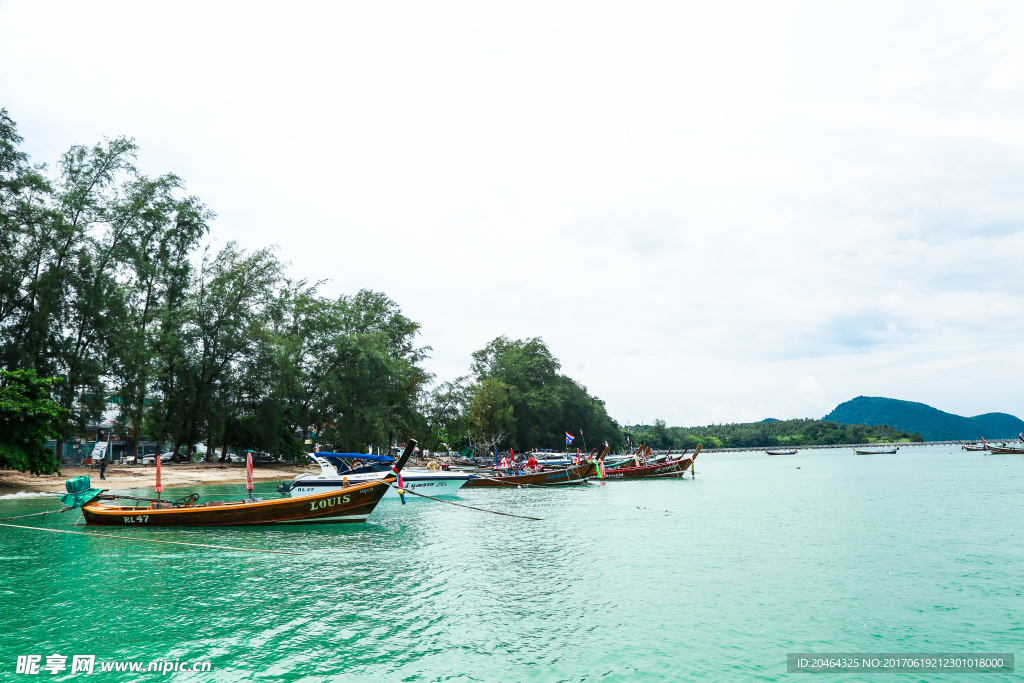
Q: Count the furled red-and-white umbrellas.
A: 2